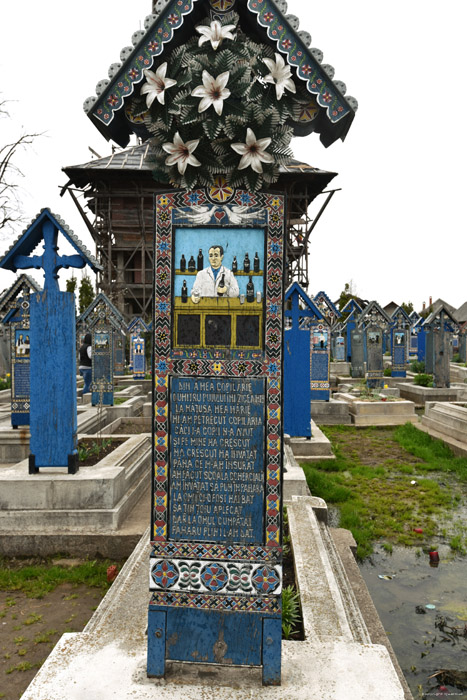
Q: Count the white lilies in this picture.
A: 6